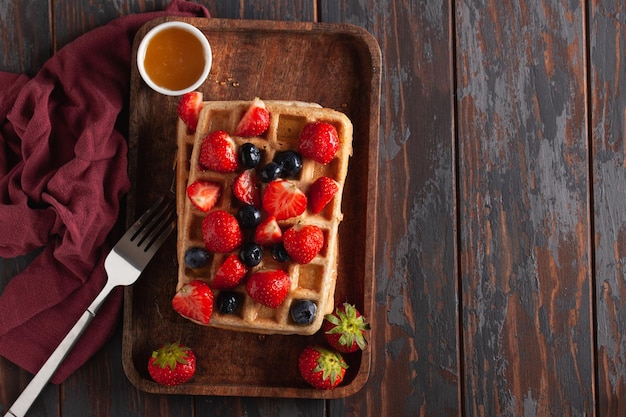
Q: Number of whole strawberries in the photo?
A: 3